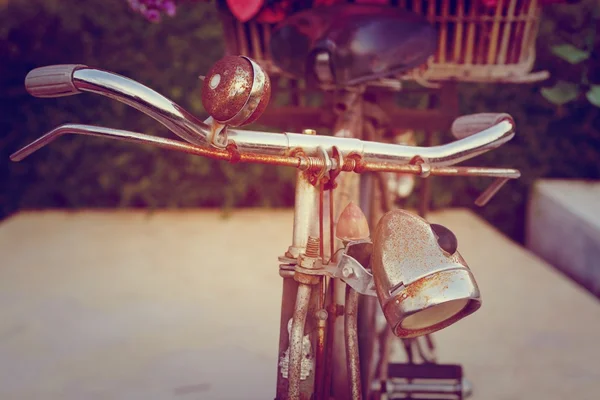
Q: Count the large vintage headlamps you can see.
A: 1